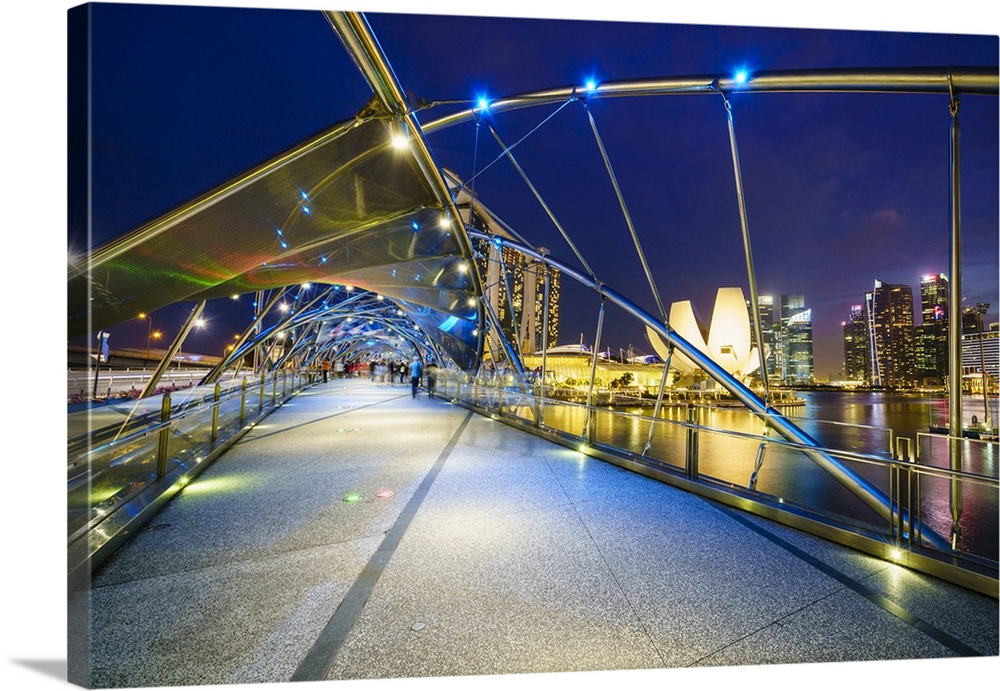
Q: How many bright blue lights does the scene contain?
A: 3